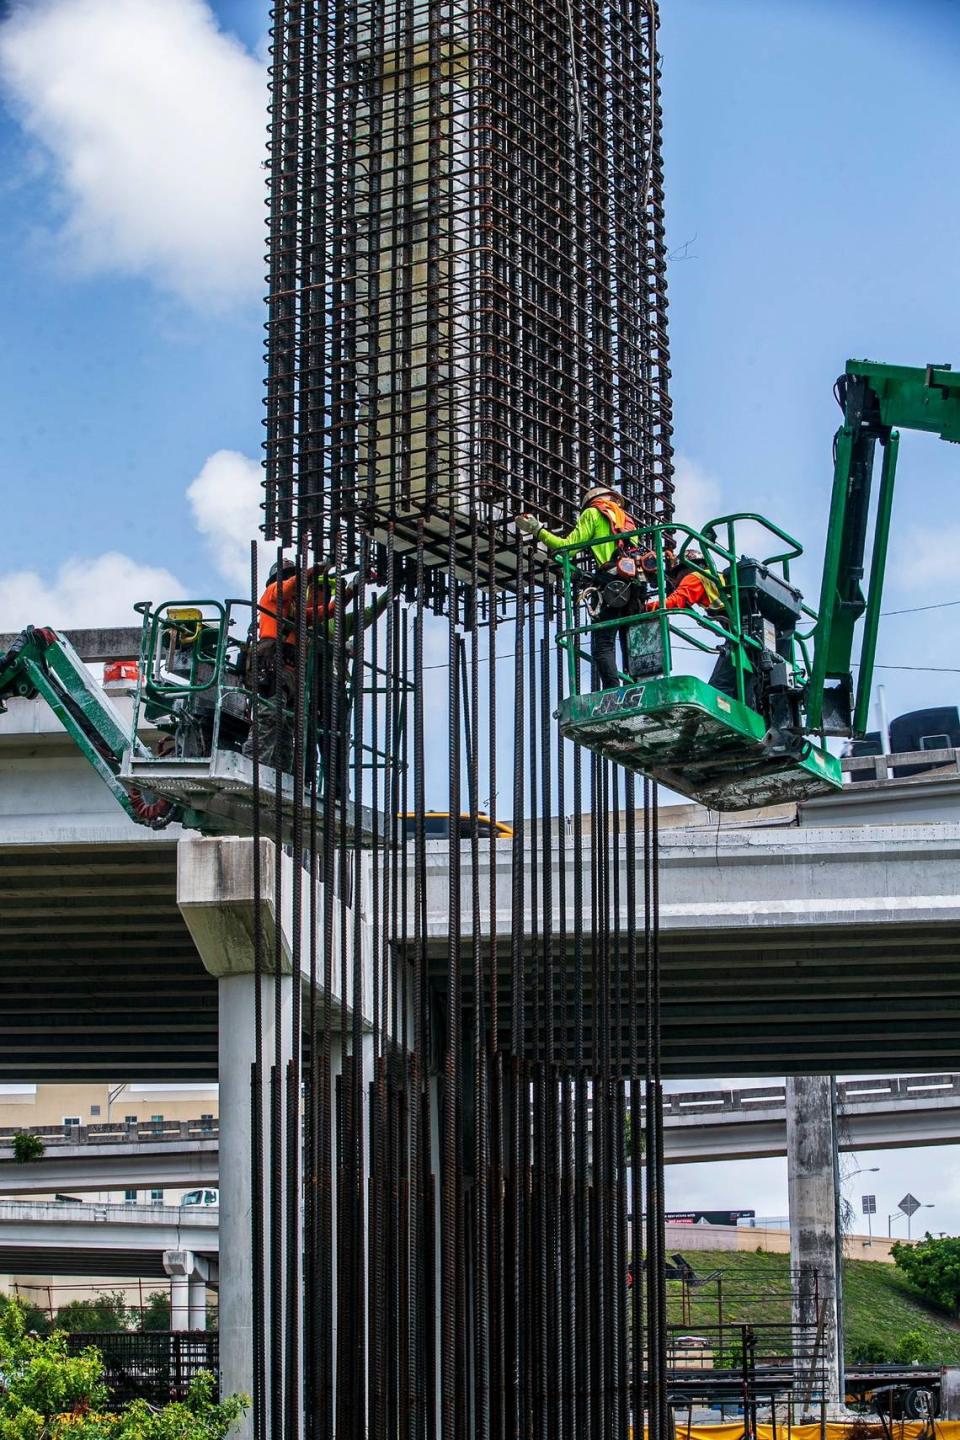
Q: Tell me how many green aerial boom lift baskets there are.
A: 2